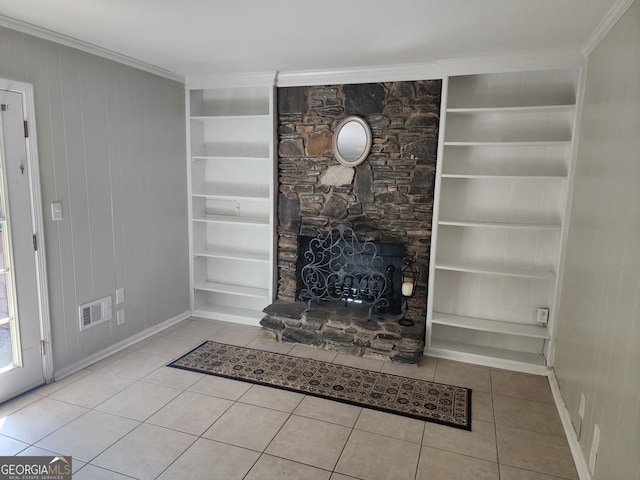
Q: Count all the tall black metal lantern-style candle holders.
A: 1